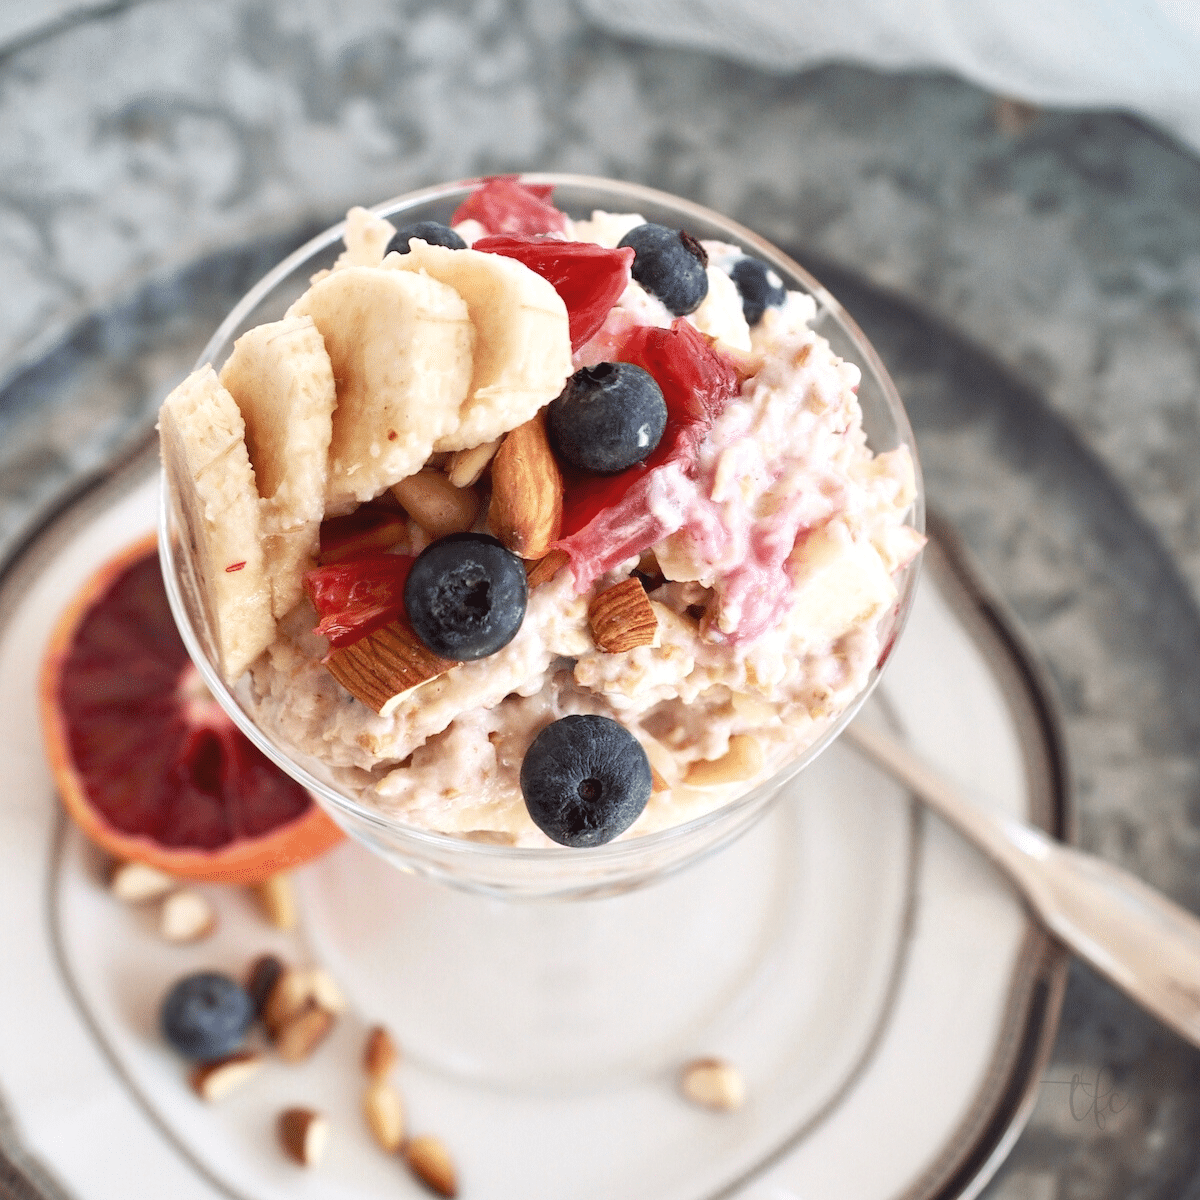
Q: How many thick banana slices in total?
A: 4